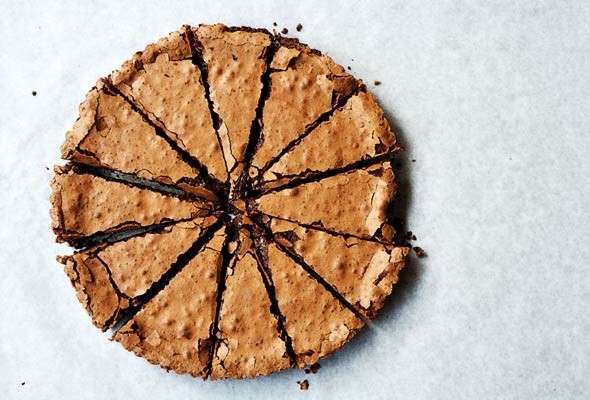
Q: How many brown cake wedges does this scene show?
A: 12